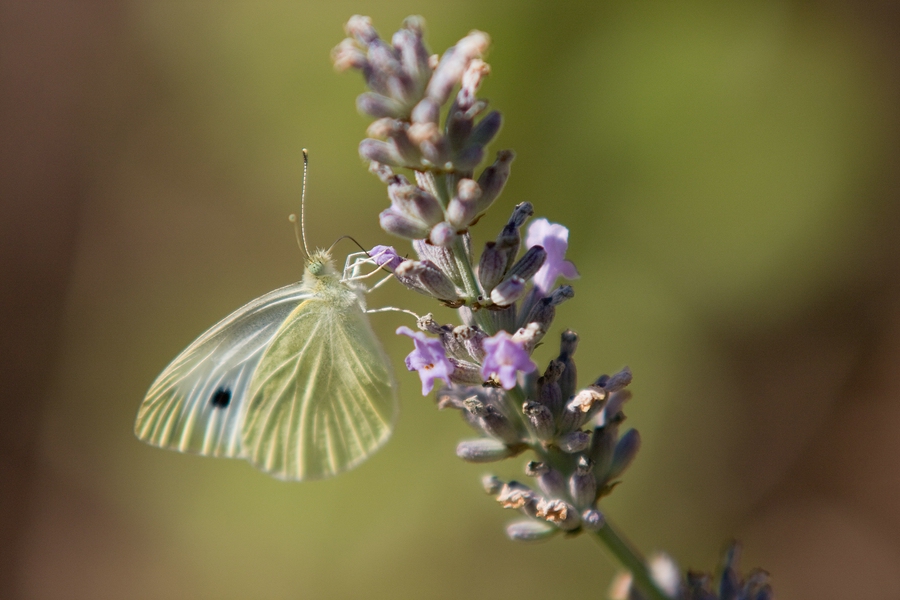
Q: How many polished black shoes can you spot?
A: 0